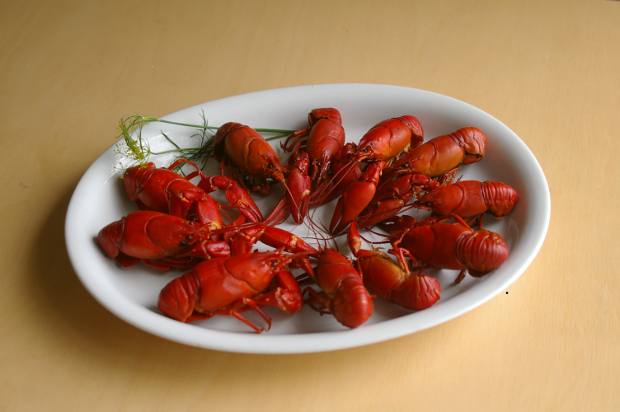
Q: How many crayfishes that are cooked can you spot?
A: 11